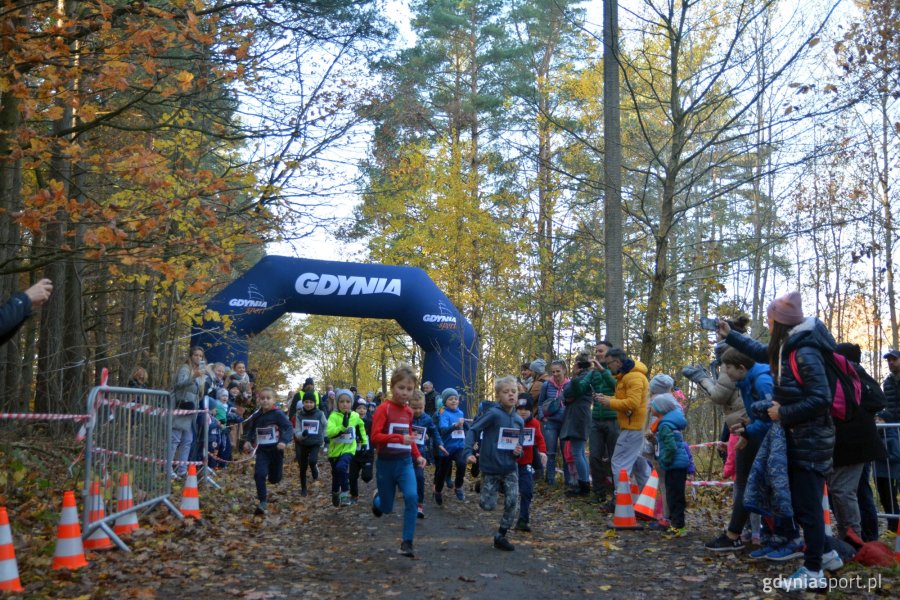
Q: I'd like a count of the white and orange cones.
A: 10